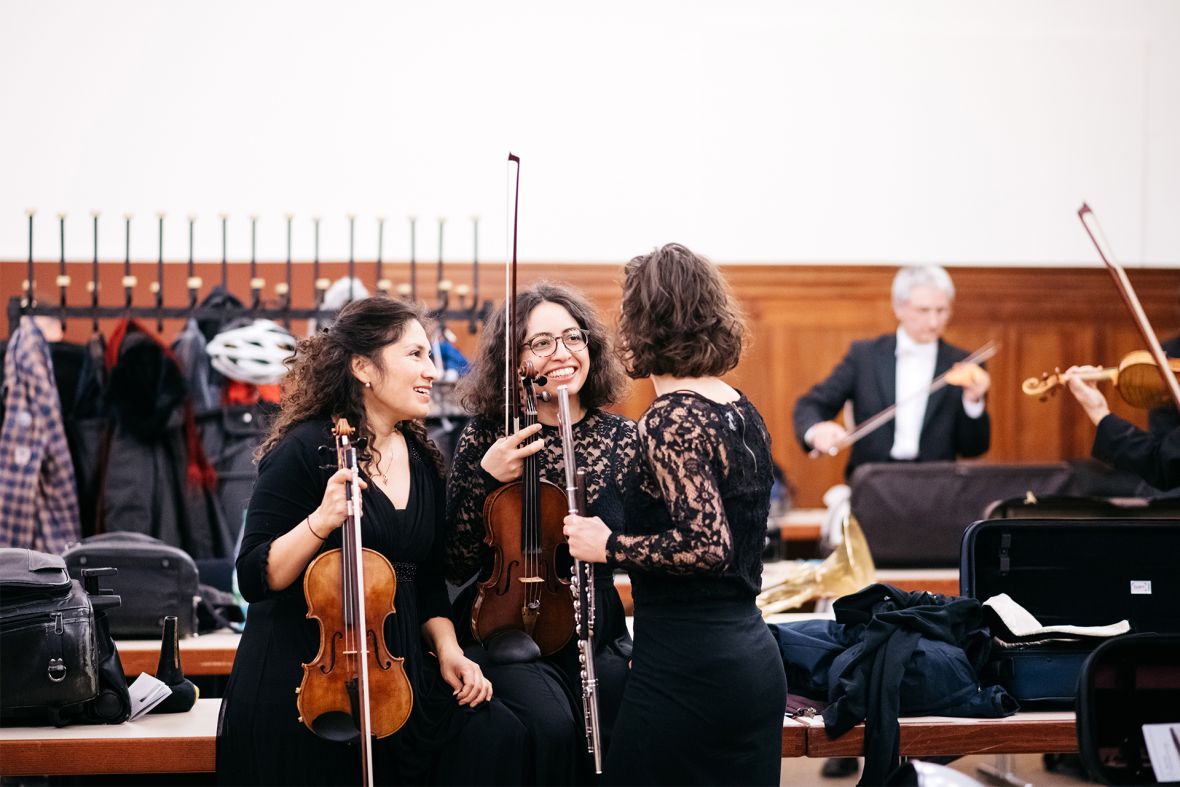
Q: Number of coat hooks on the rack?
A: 15